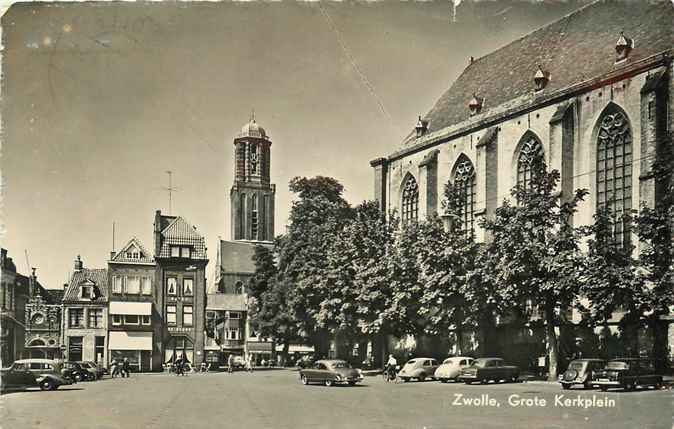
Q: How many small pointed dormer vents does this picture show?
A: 4